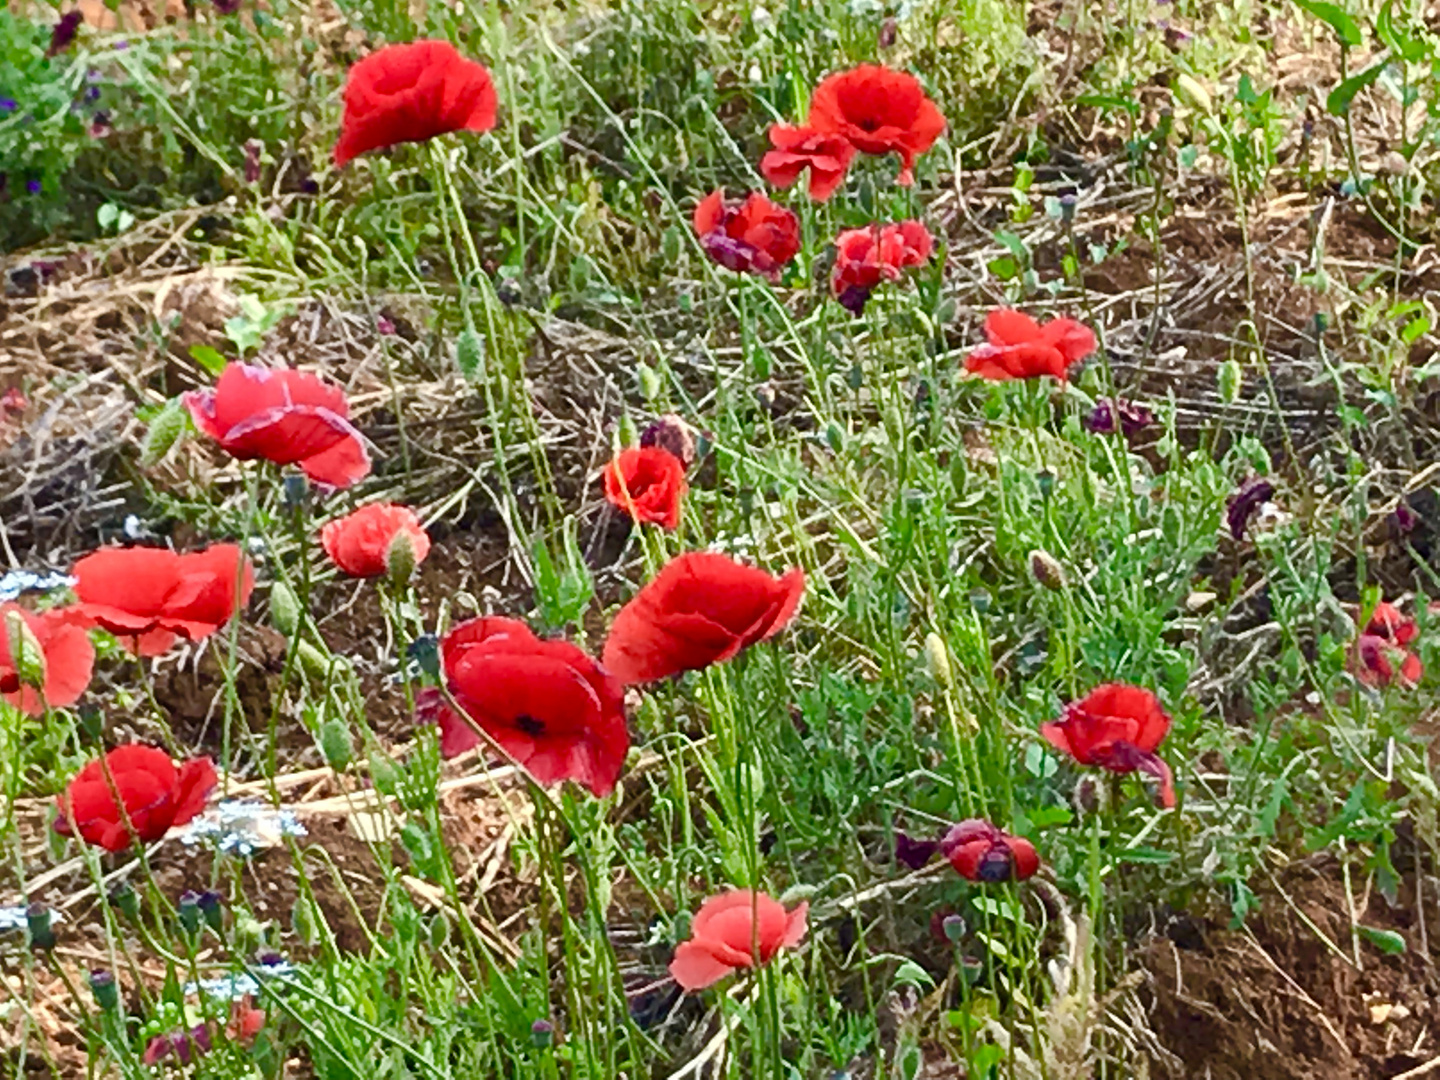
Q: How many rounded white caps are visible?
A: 0